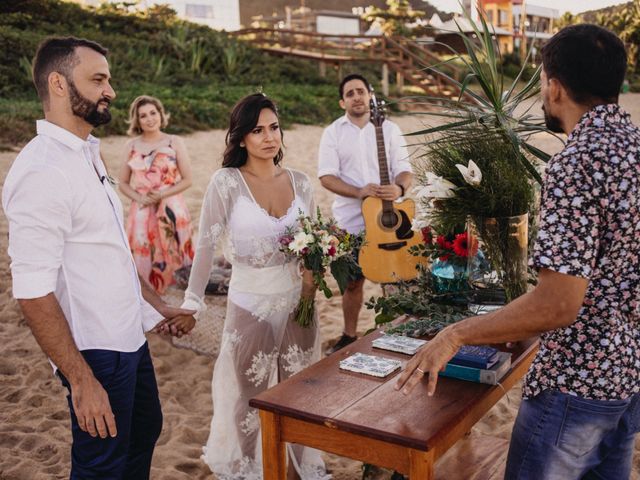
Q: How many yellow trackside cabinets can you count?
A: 0